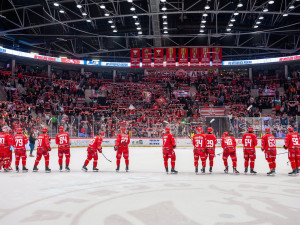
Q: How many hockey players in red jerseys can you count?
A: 13